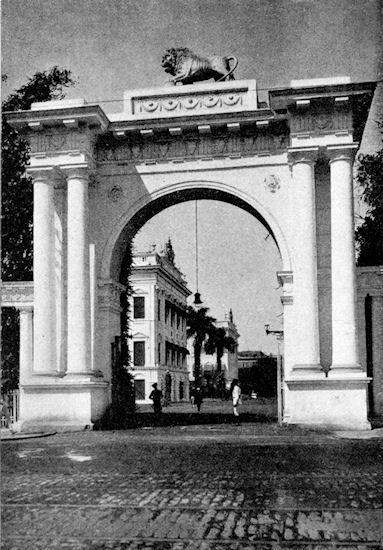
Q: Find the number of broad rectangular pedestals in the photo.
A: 2